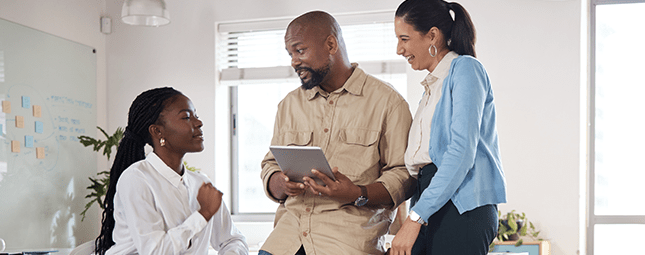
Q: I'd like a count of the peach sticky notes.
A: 5